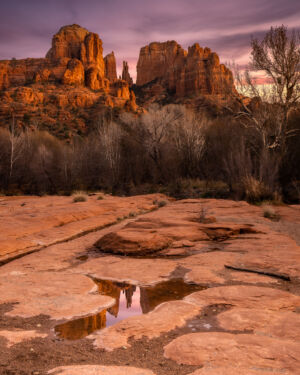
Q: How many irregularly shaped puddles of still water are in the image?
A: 1